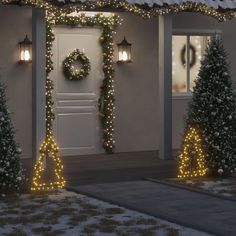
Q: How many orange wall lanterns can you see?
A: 2